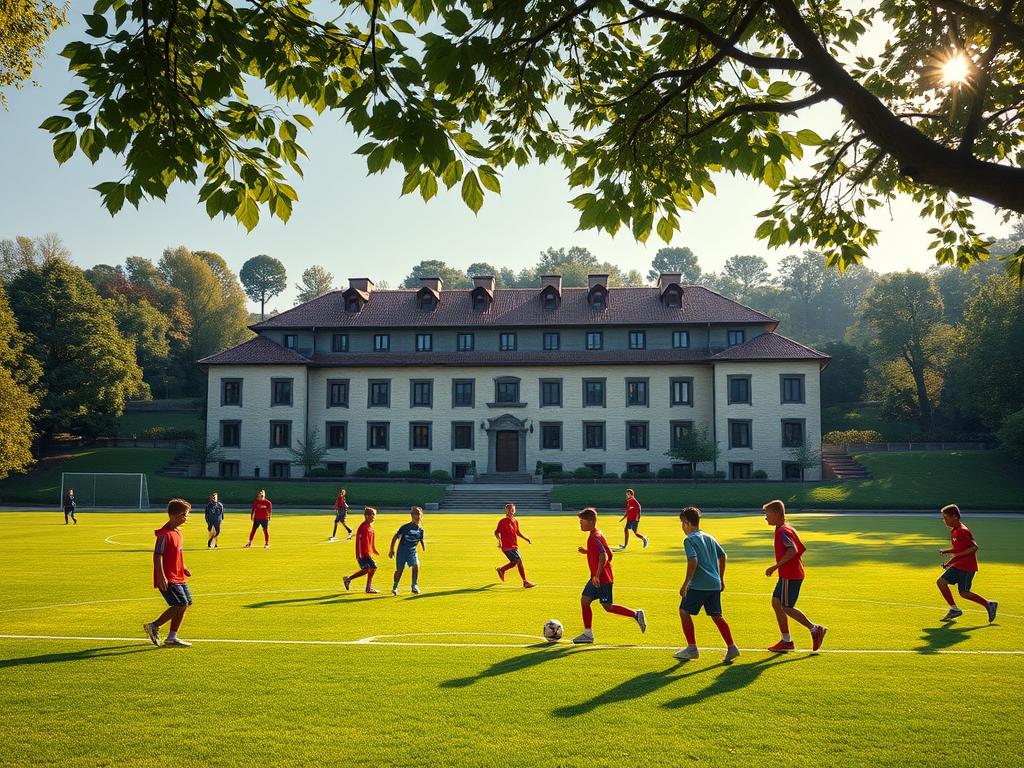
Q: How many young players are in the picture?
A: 13